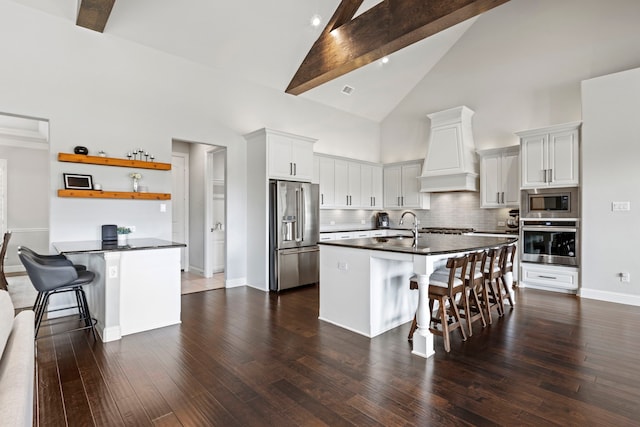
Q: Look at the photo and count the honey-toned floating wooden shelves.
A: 2